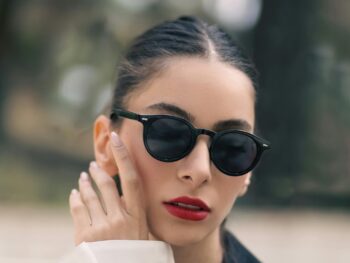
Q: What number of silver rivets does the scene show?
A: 2